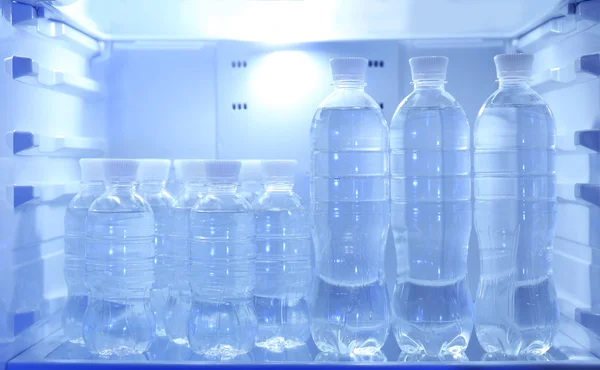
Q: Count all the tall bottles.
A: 3